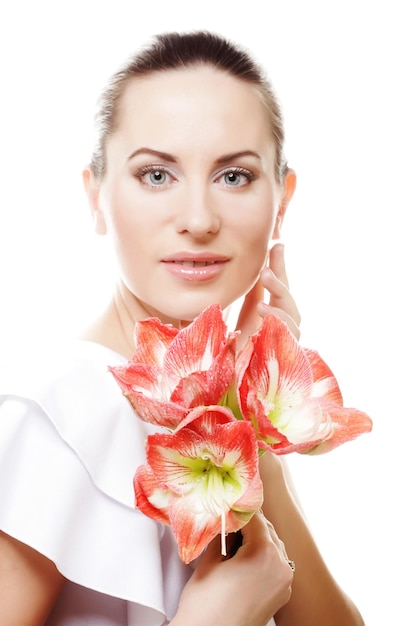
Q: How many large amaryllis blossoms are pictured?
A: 3